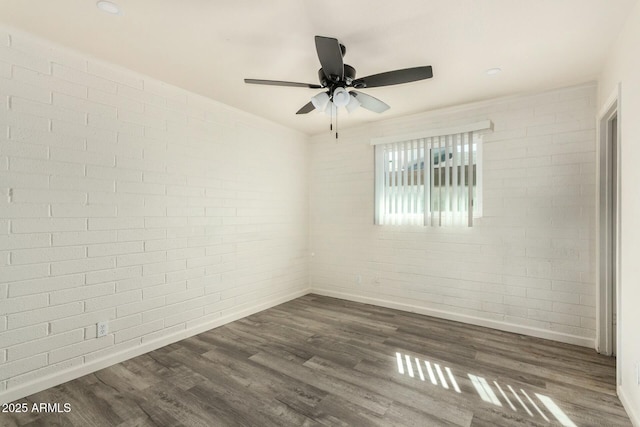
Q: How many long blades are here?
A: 5